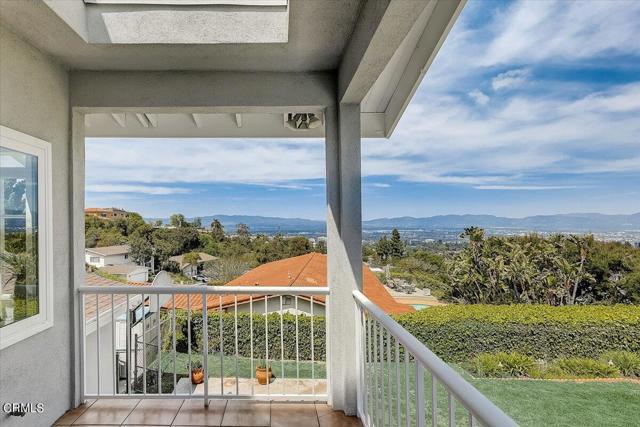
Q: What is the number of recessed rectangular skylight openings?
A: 1